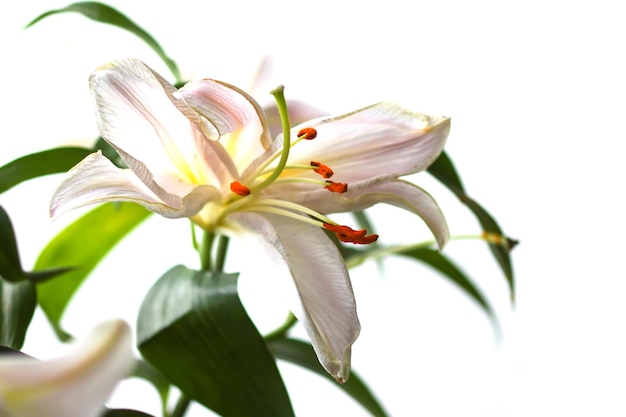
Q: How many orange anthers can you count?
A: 6